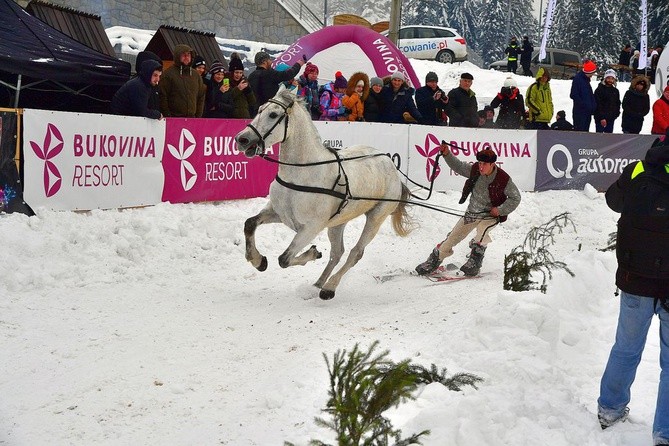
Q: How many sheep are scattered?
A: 0